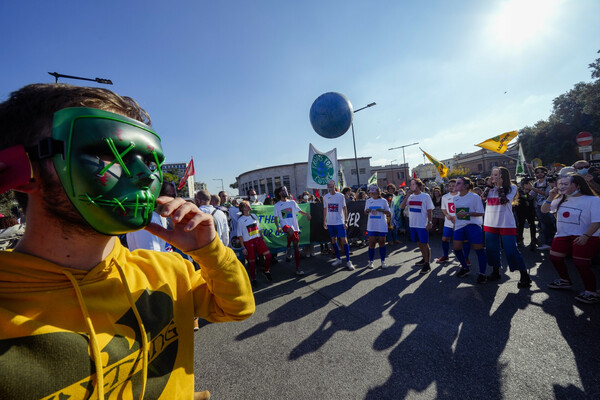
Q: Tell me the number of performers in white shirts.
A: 9